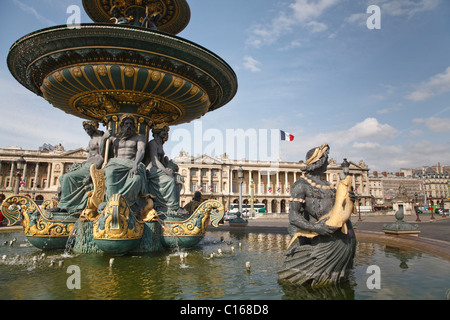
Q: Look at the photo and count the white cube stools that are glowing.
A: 0